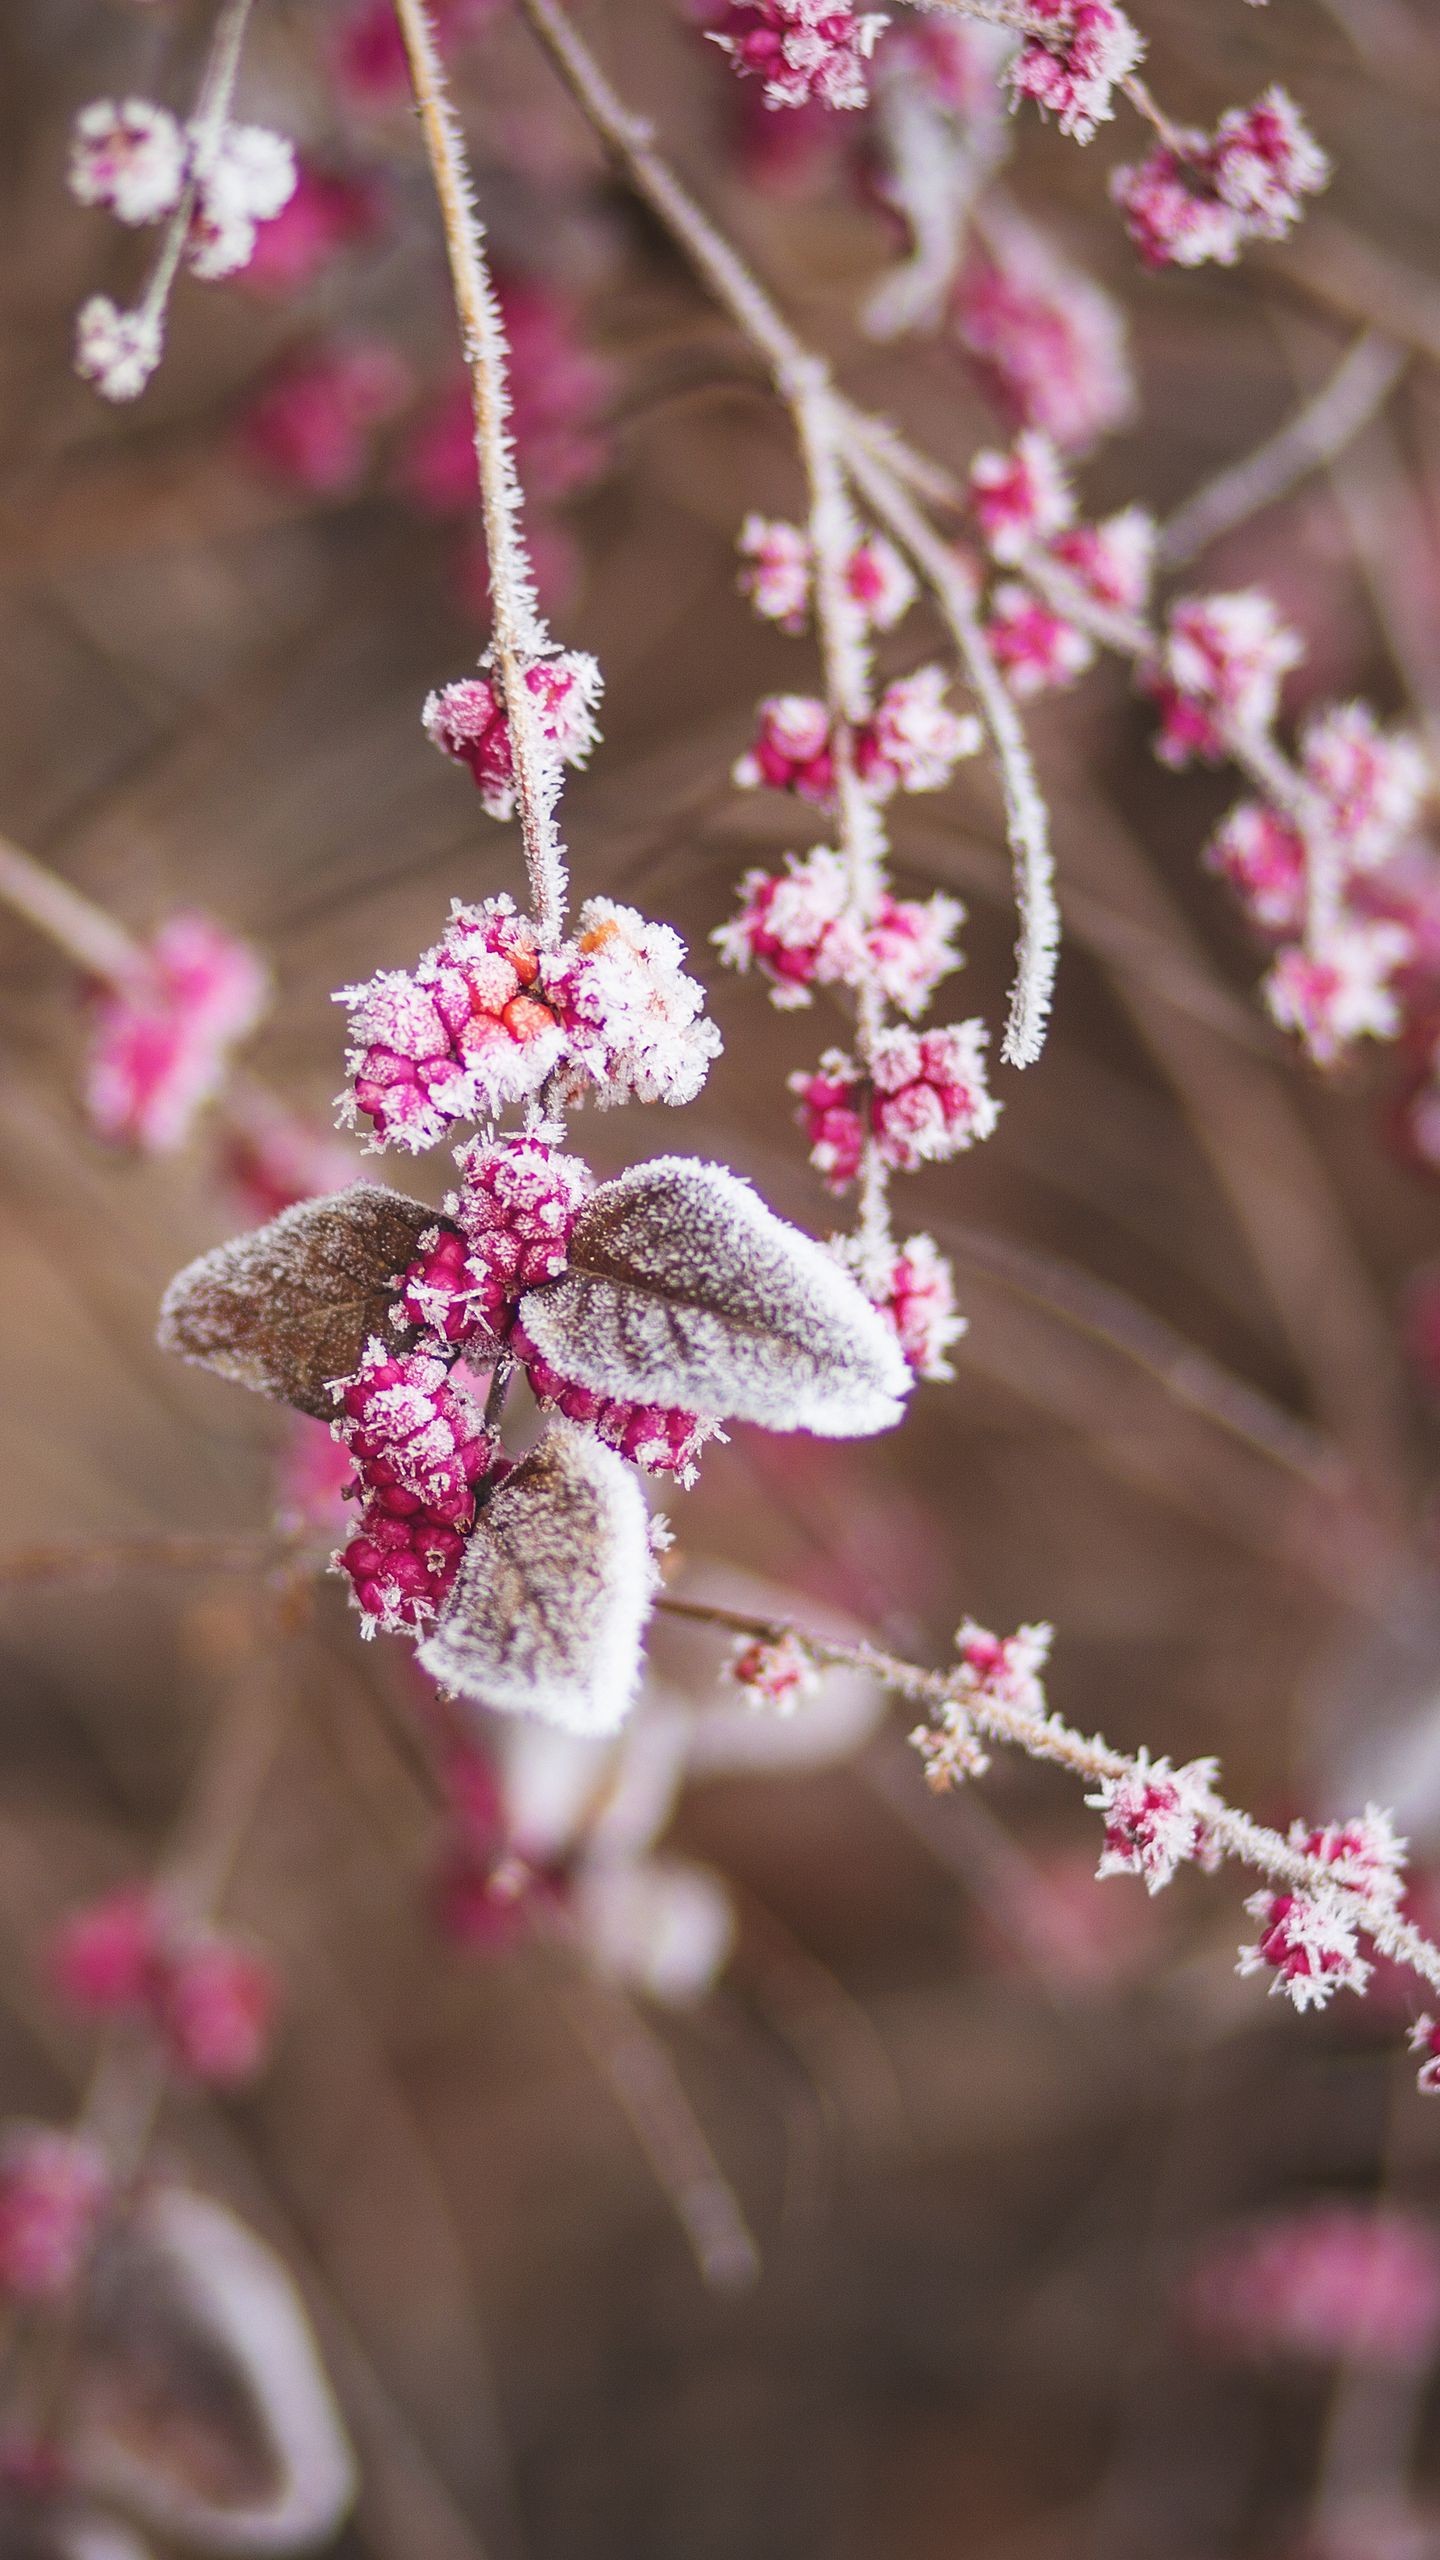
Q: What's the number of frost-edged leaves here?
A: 3